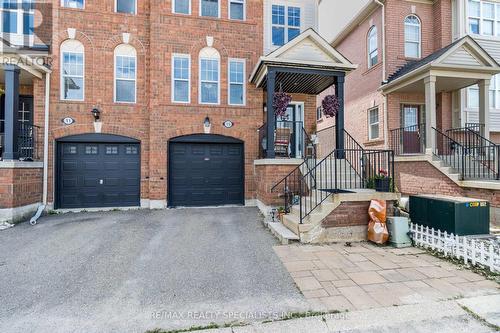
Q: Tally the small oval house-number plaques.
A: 2